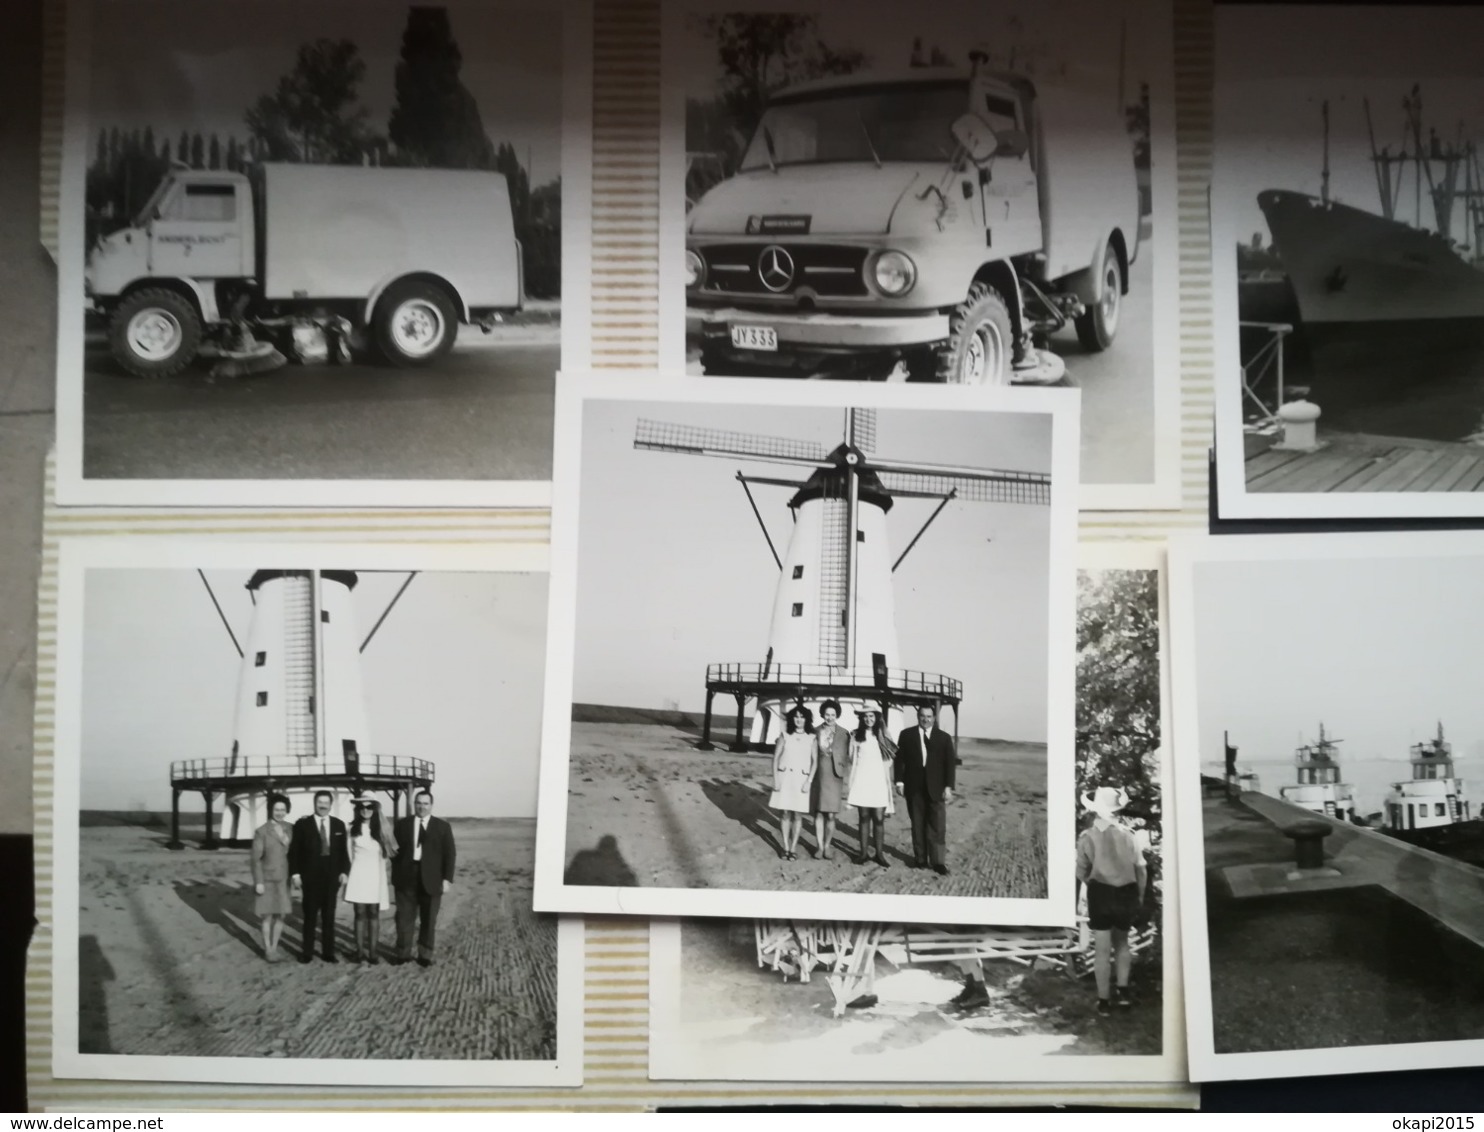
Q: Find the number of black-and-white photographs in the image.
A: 7